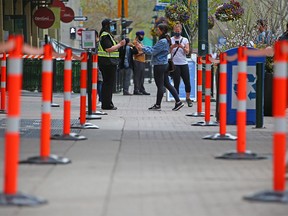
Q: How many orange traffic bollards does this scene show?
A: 11